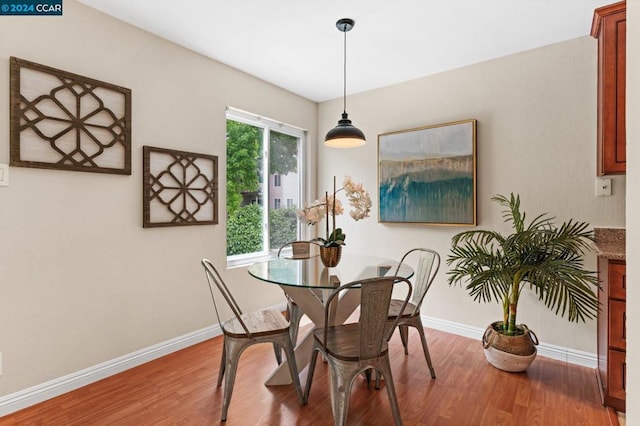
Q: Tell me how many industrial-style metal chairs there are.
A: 4